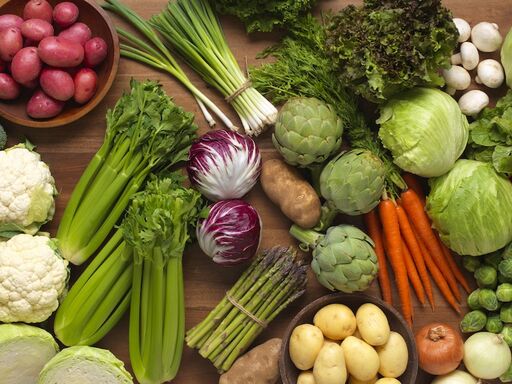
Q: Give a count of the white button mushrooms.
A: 6